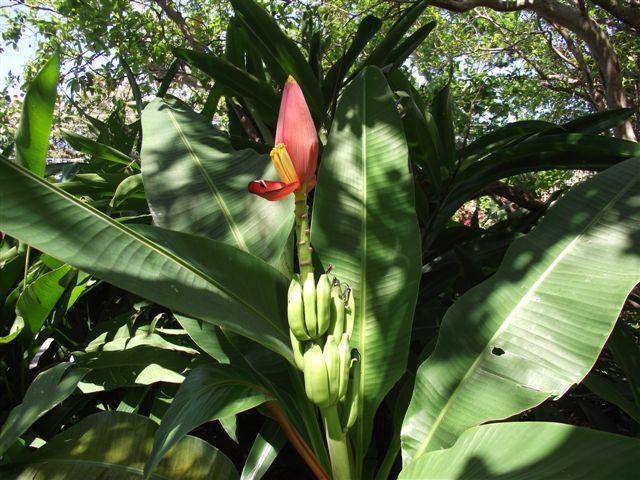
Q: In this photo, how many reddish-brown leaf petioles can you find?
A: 1